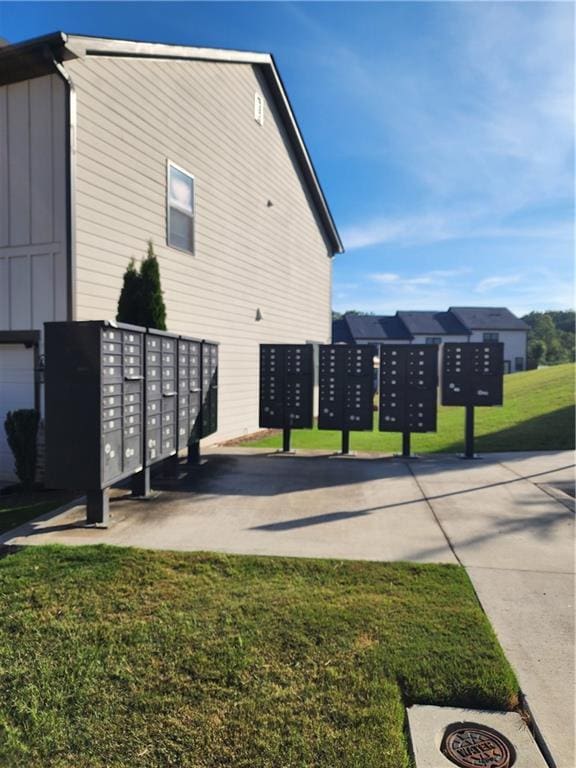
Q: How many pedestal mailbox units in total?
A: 8